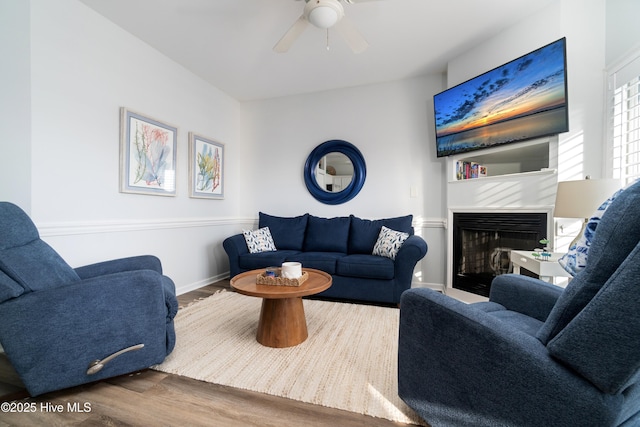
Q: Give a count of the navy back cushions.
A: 3